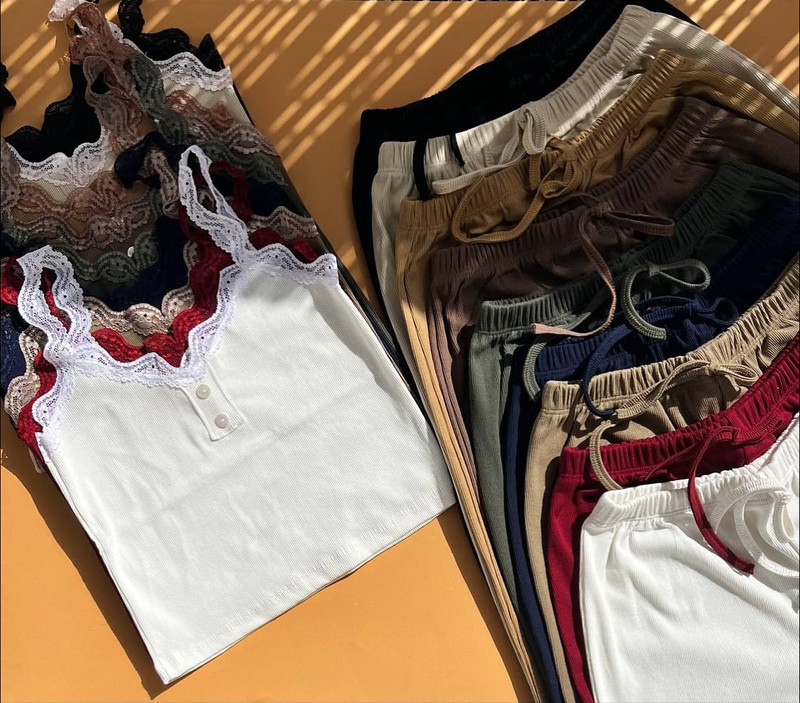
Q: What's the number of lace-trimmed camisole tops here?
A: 9